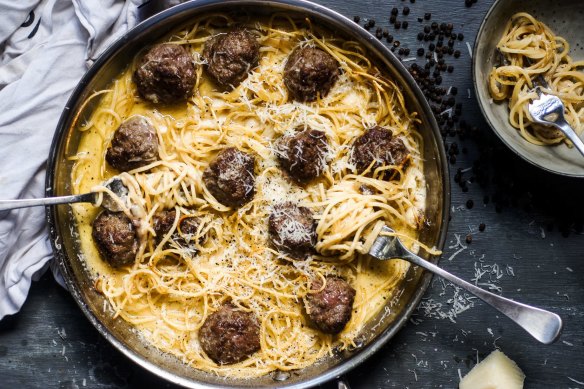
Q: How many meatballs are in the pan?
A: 12